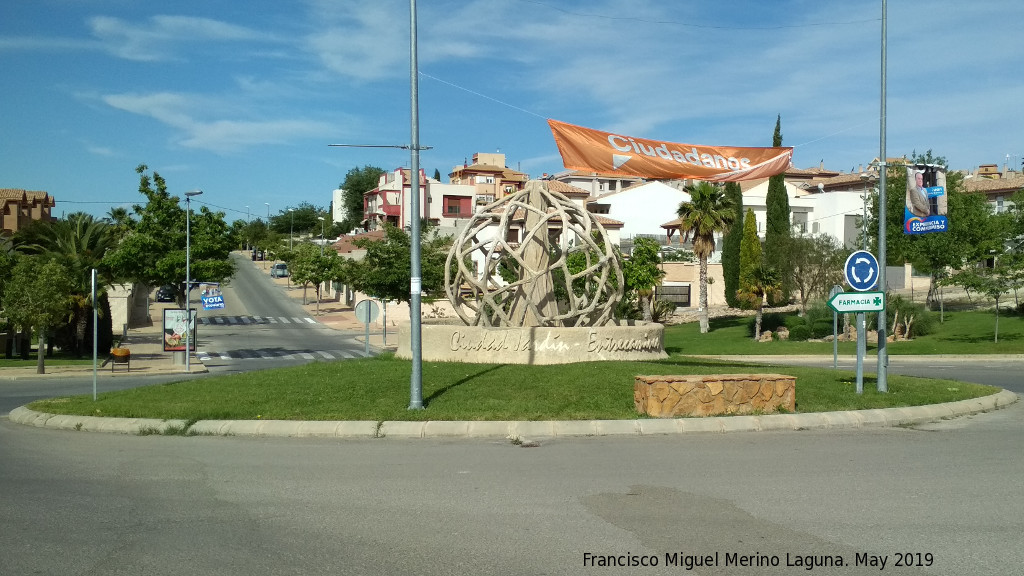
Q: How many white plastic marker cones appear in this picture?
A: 0